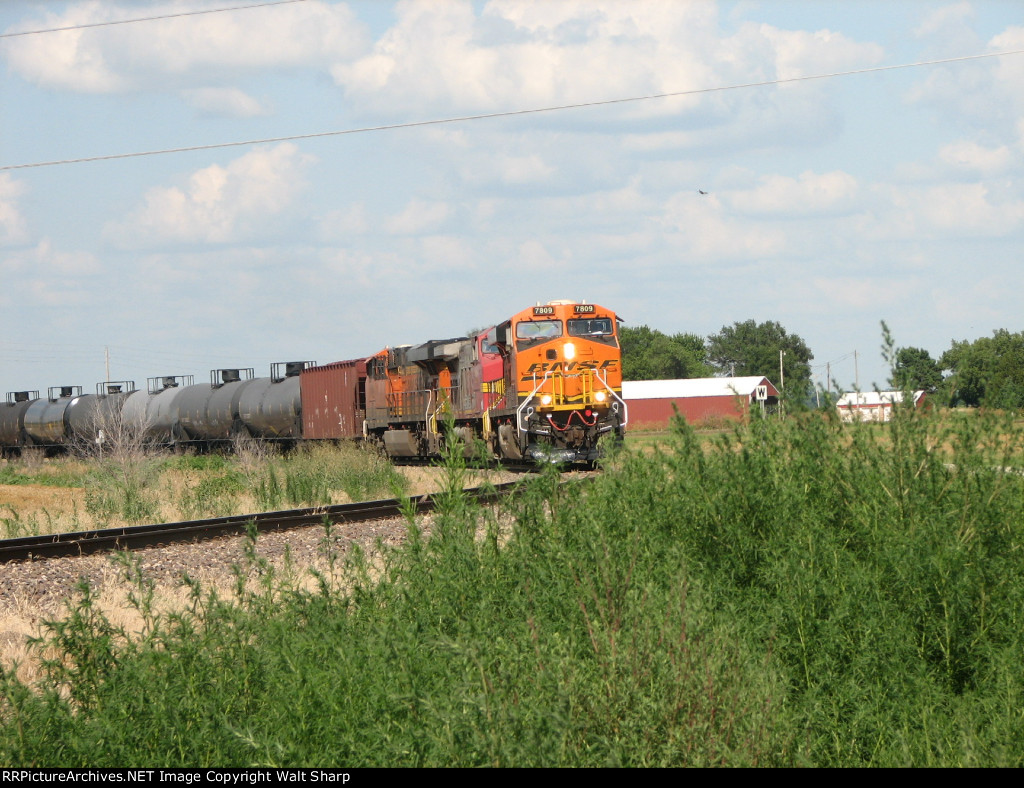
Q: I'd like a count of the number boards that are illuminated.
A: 2